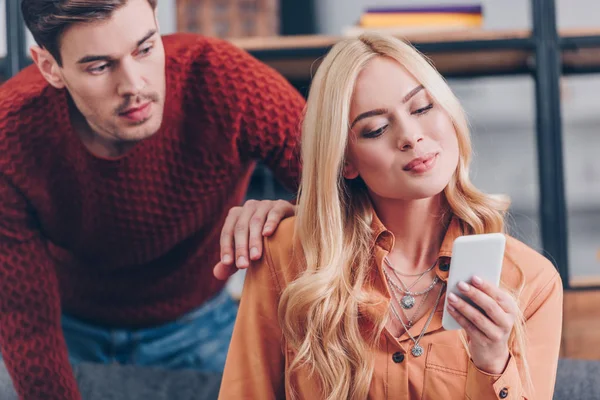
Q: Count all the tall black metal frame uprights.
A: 2